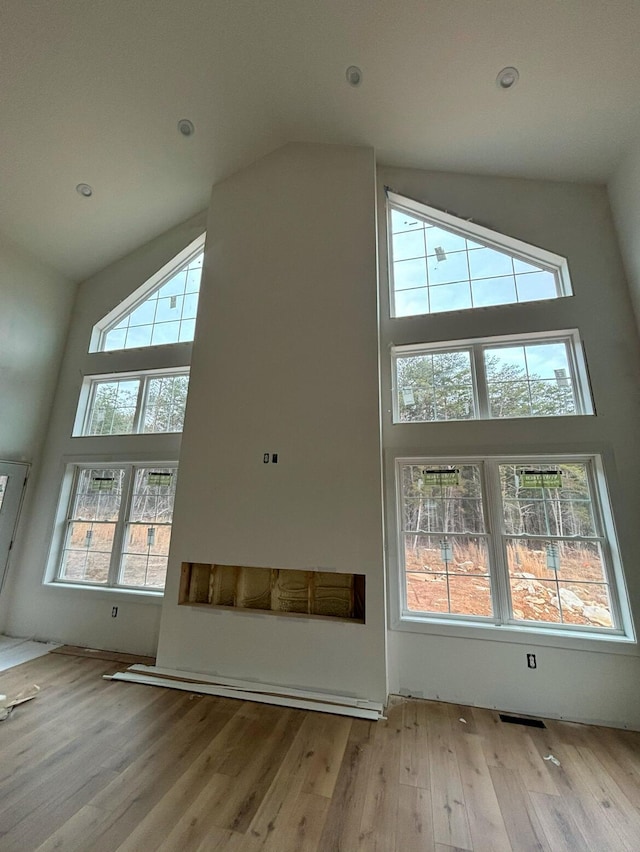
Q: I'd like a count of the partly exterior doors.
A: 1